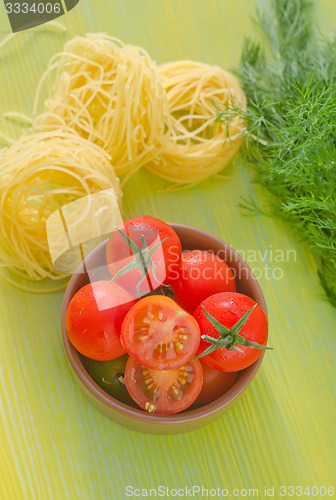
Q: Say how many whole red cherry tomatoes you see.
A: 4